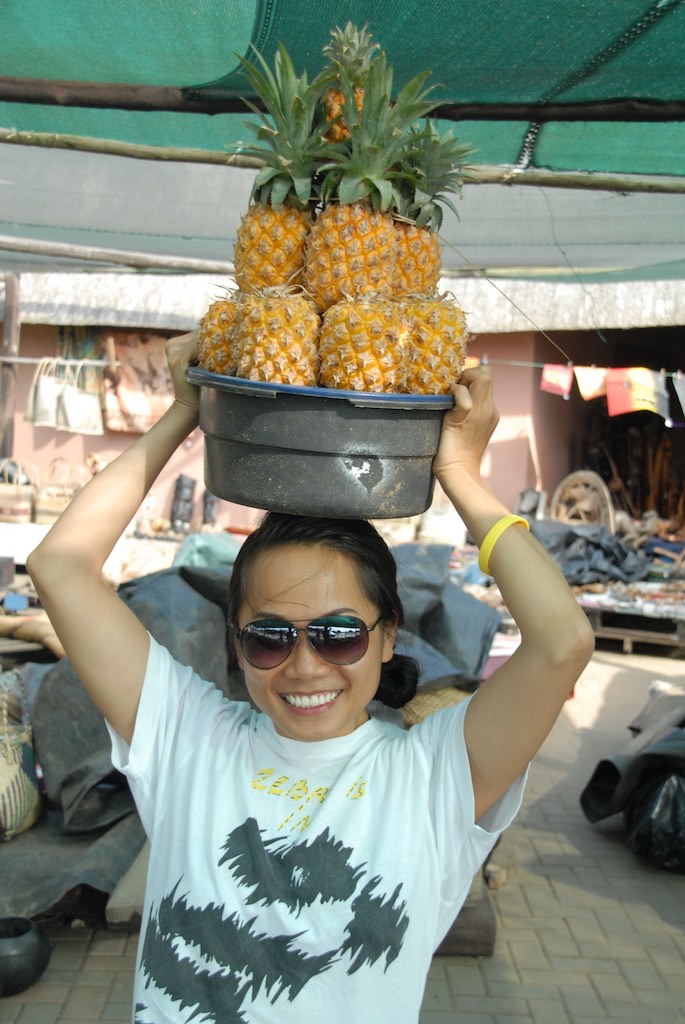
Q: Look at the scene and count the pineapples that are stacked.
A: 8